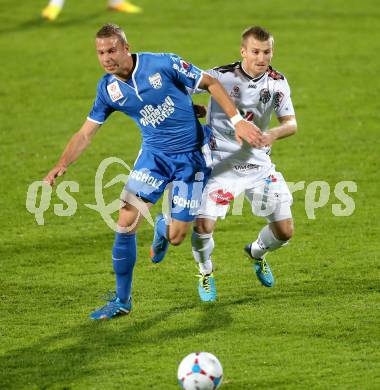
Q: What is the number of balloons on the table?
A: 0